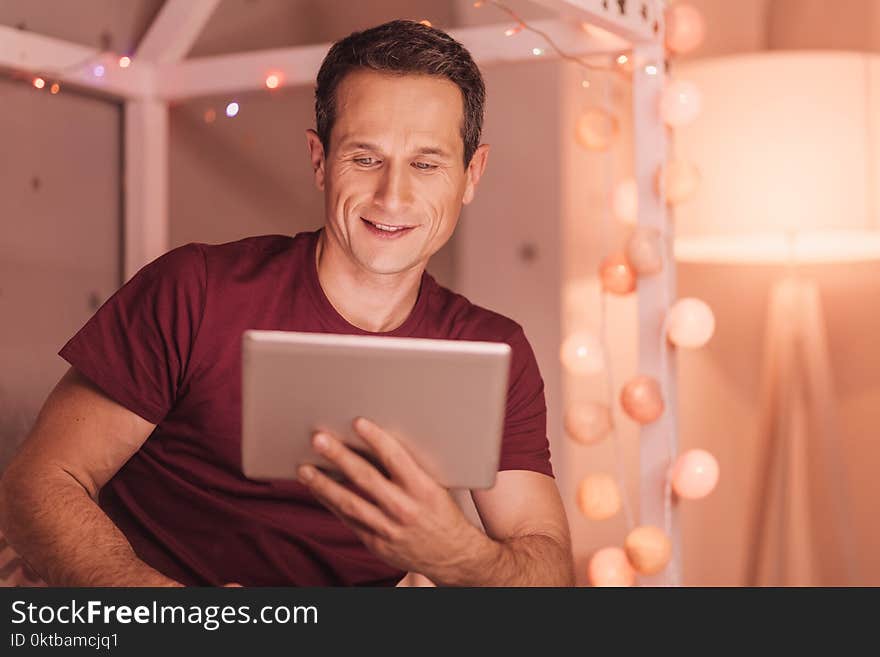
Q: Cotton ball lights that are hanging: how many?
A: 15